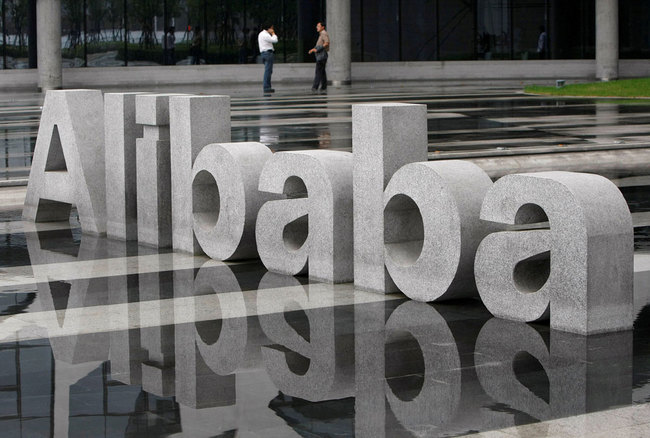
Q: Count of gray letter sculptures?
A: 7